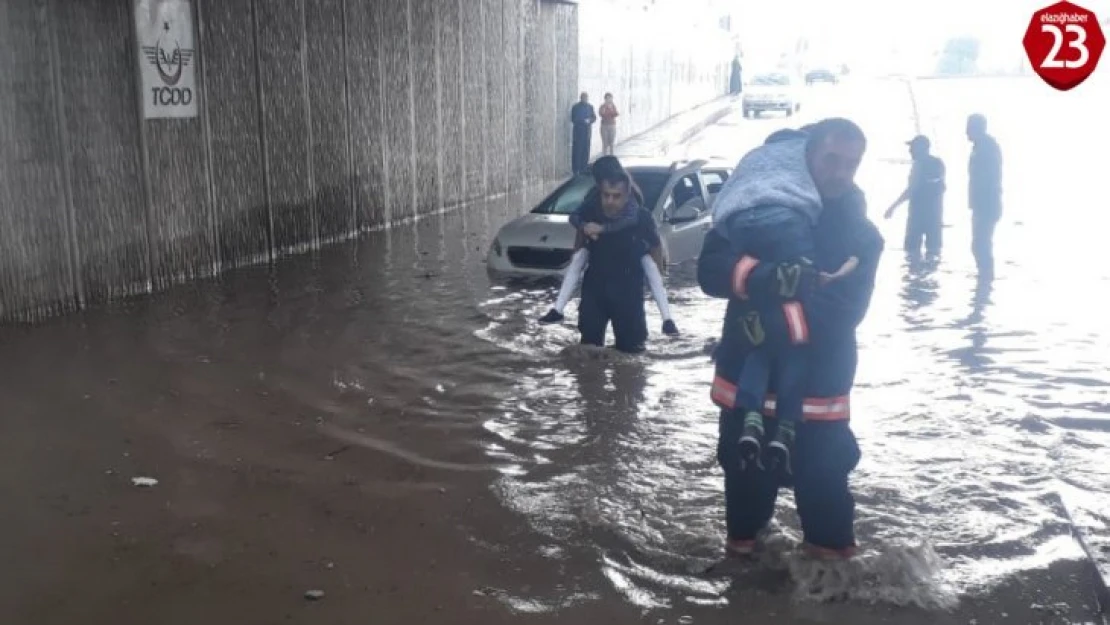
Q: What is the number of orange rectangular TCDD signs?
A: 0